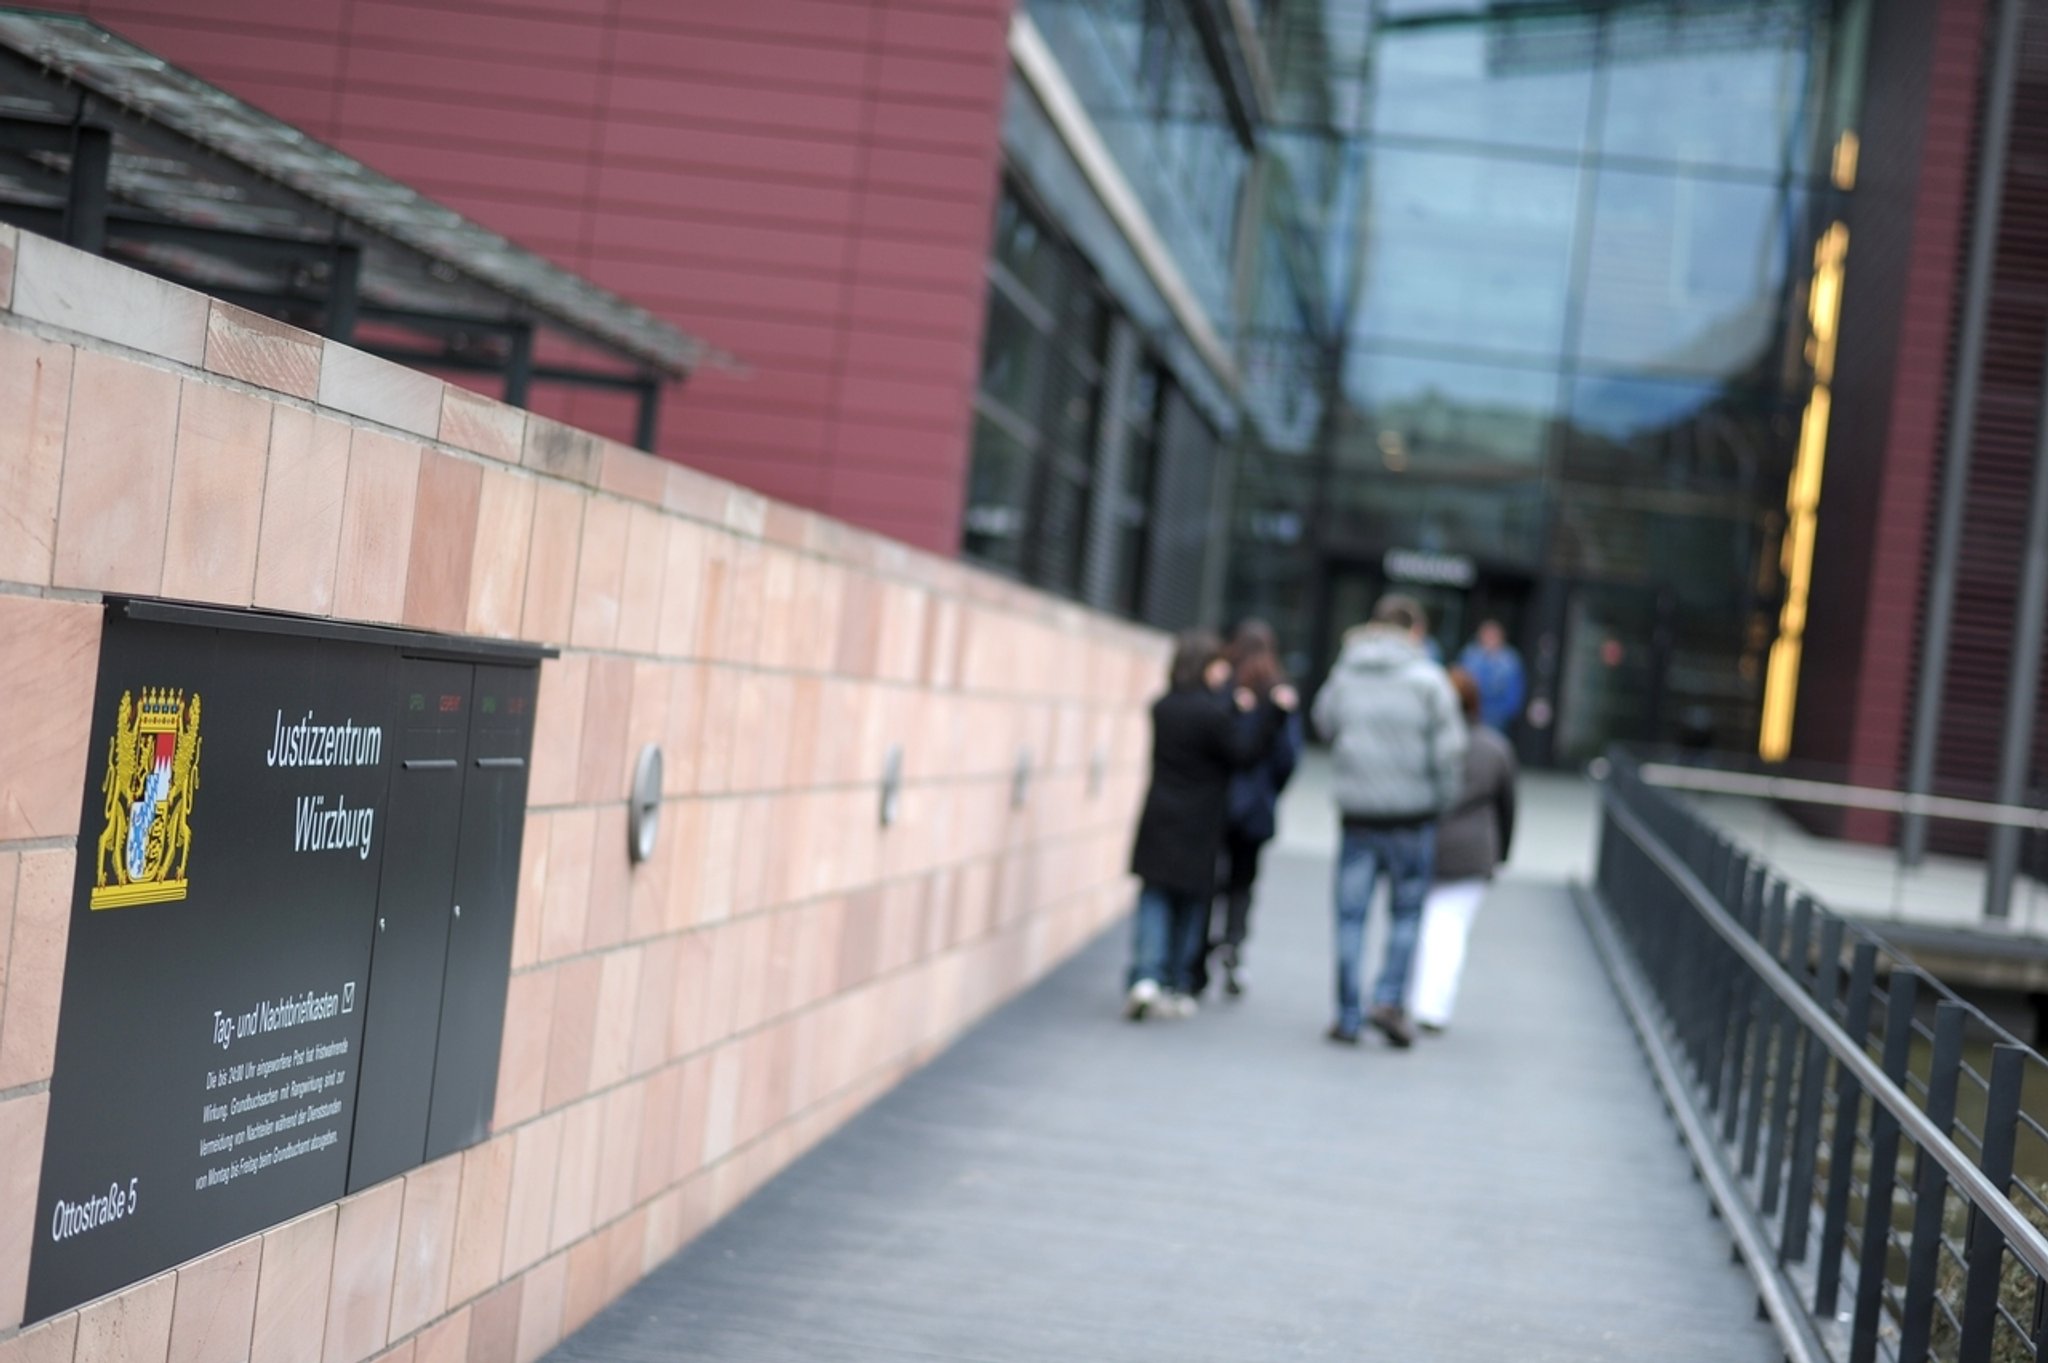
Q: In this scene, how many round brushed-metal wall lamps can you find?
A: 4